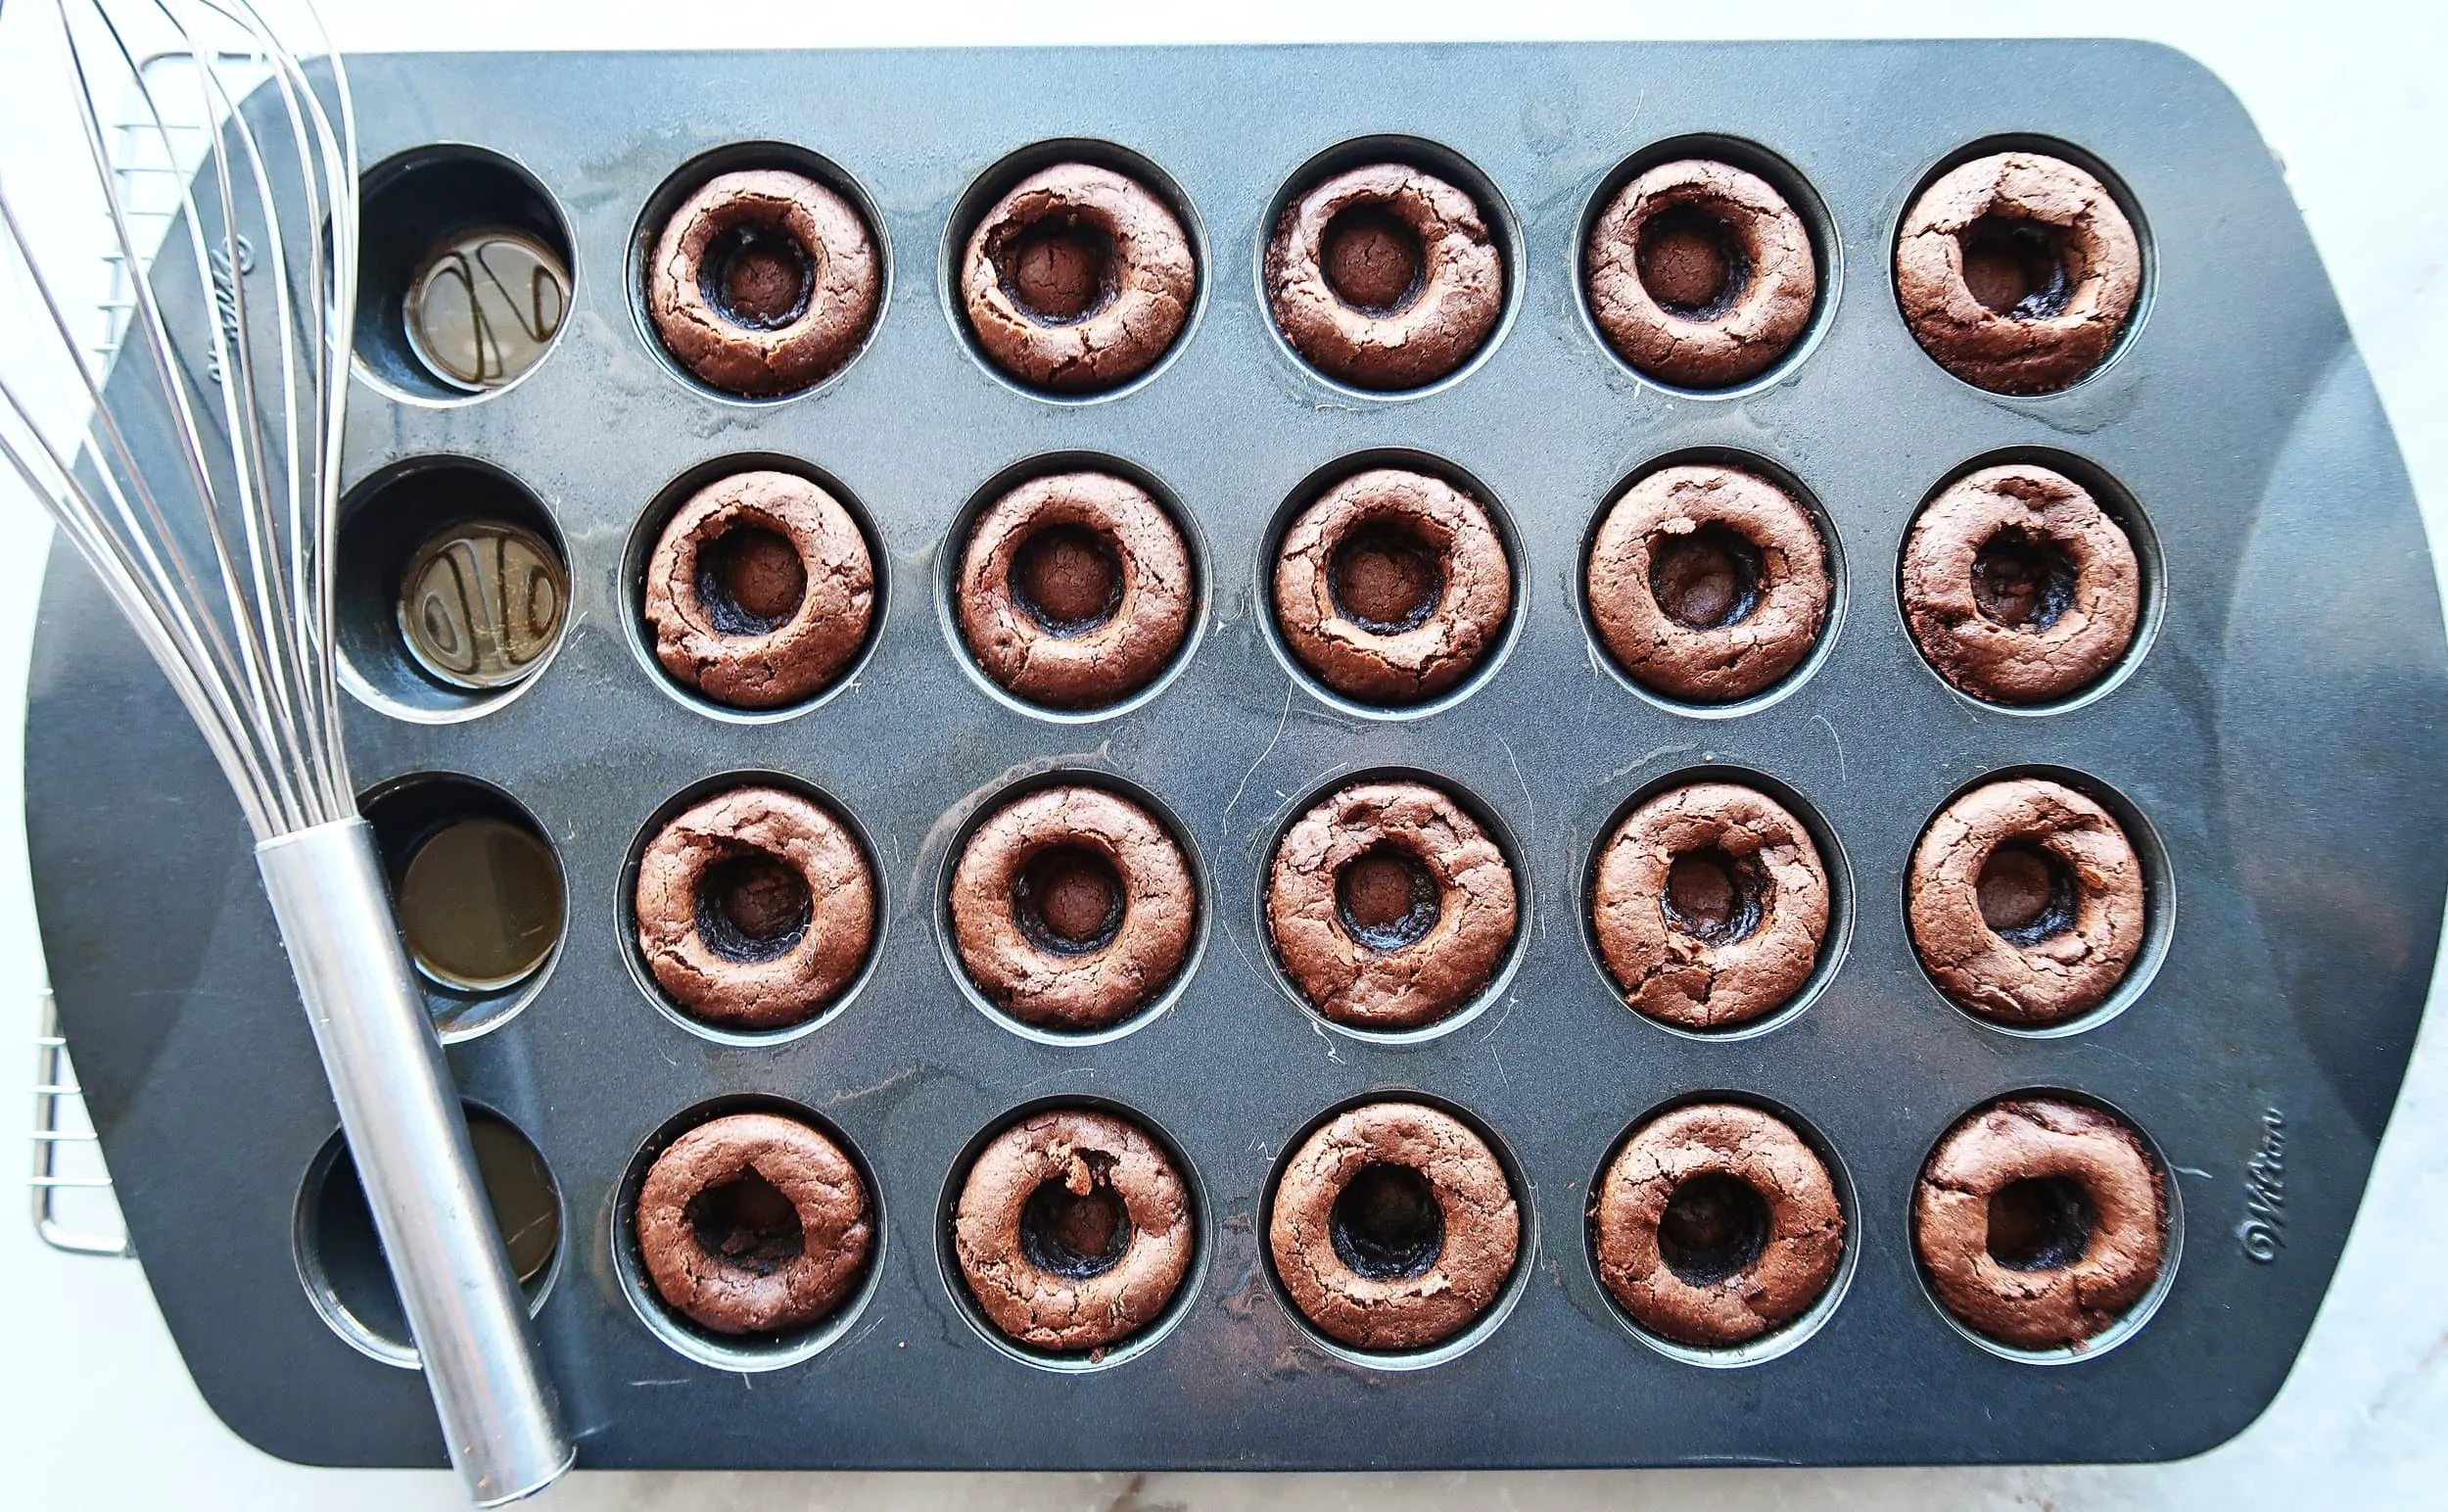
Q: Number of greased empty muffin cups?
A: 4